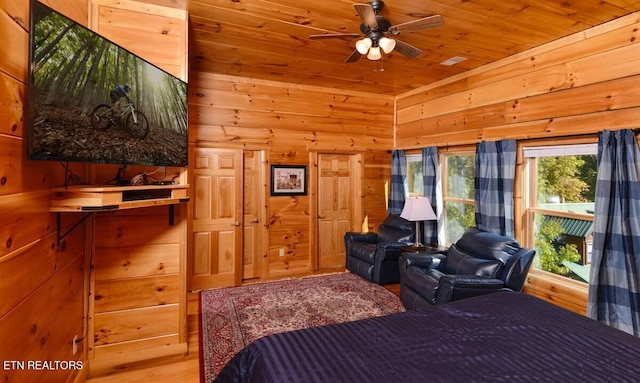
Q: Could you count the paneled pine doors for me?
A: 3